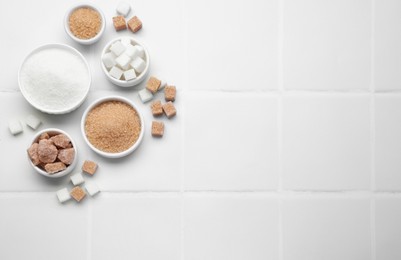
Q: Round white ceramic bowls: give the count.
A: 5